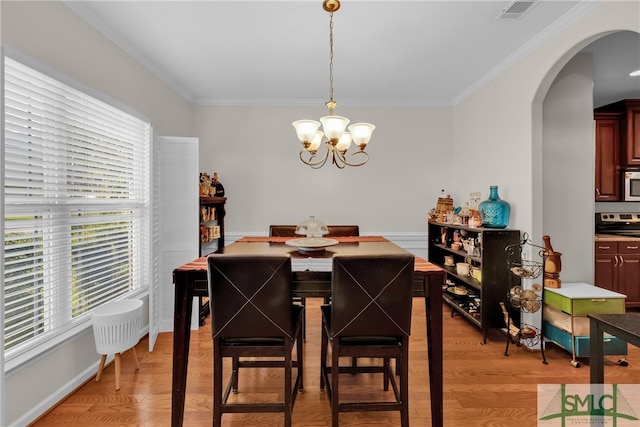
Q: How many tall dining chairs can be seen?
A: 4